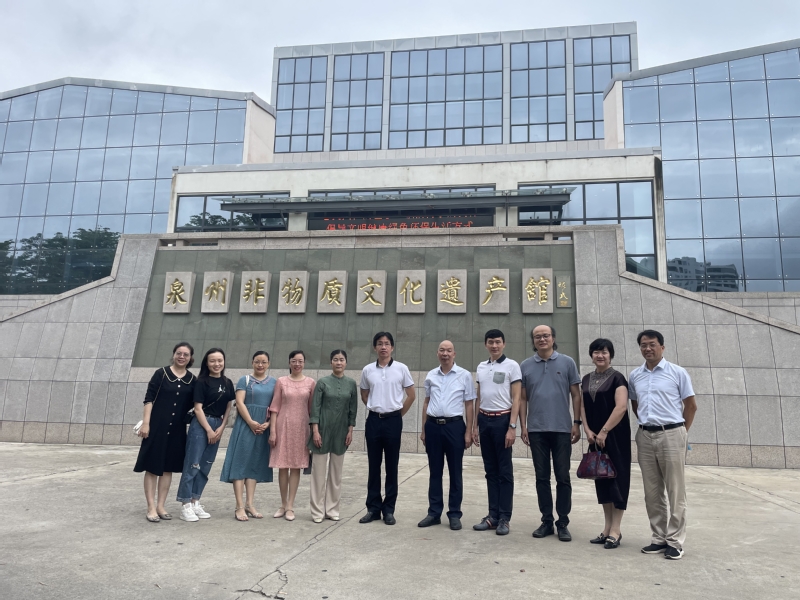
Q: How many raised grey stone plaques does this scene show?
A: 10